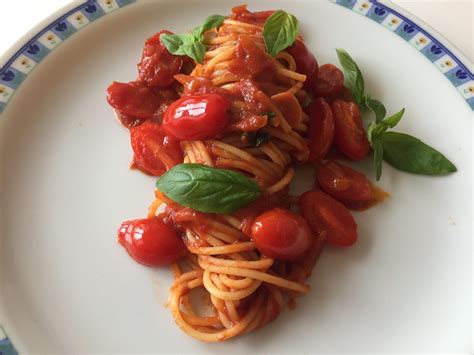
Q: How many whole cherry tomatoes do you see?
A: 3